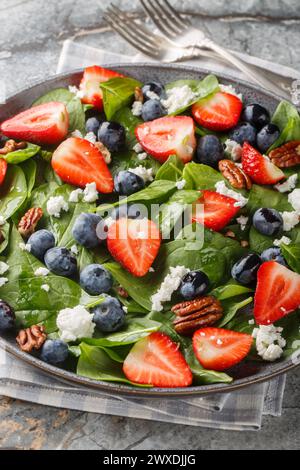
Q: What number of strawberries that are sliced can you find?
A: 12